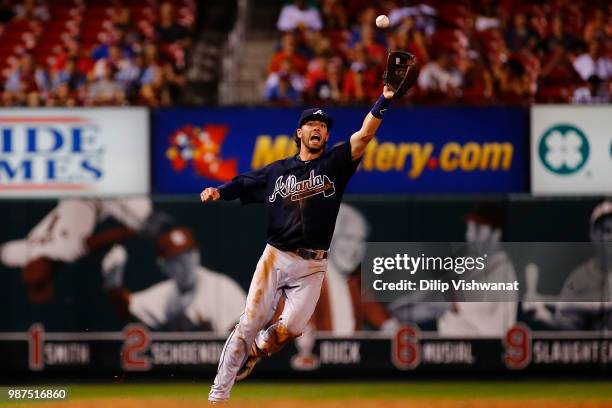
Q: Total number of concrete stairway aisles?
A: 1